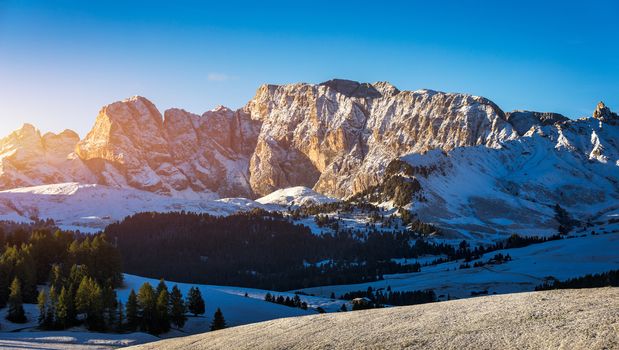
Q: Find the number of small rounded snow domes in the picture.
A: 1